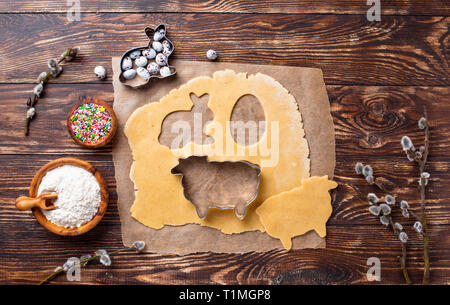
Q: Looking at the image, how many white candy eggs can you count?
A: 14